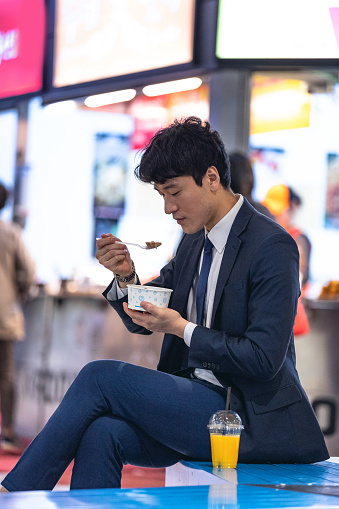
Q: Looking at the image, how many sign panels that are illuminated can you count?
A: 3